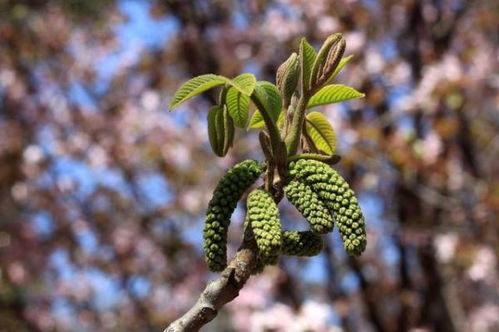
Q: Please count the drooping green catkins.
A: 5